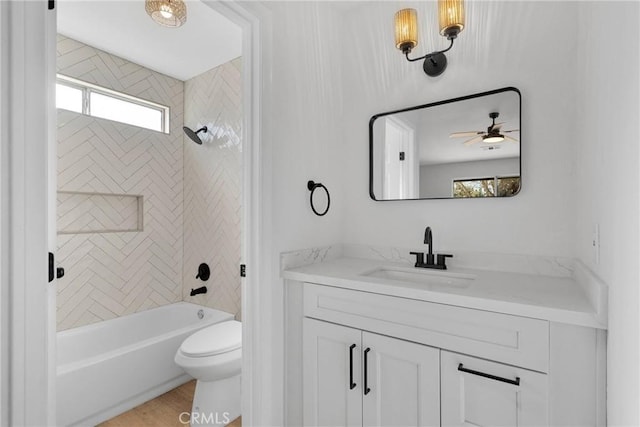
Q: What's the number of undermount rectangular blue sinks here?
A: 0